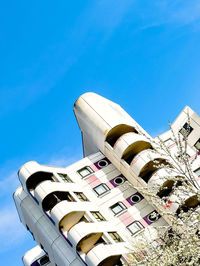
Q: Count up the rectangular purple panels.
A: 4